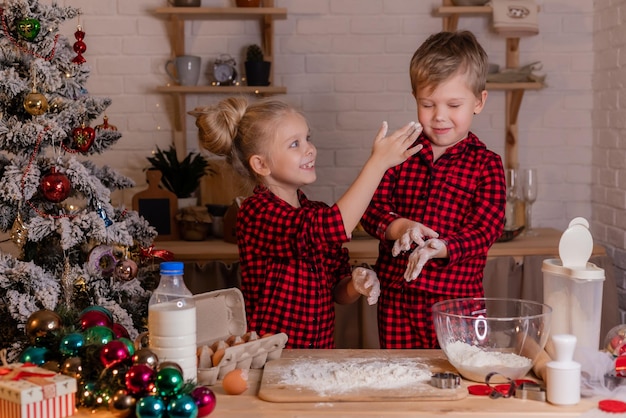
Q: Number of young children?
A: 2